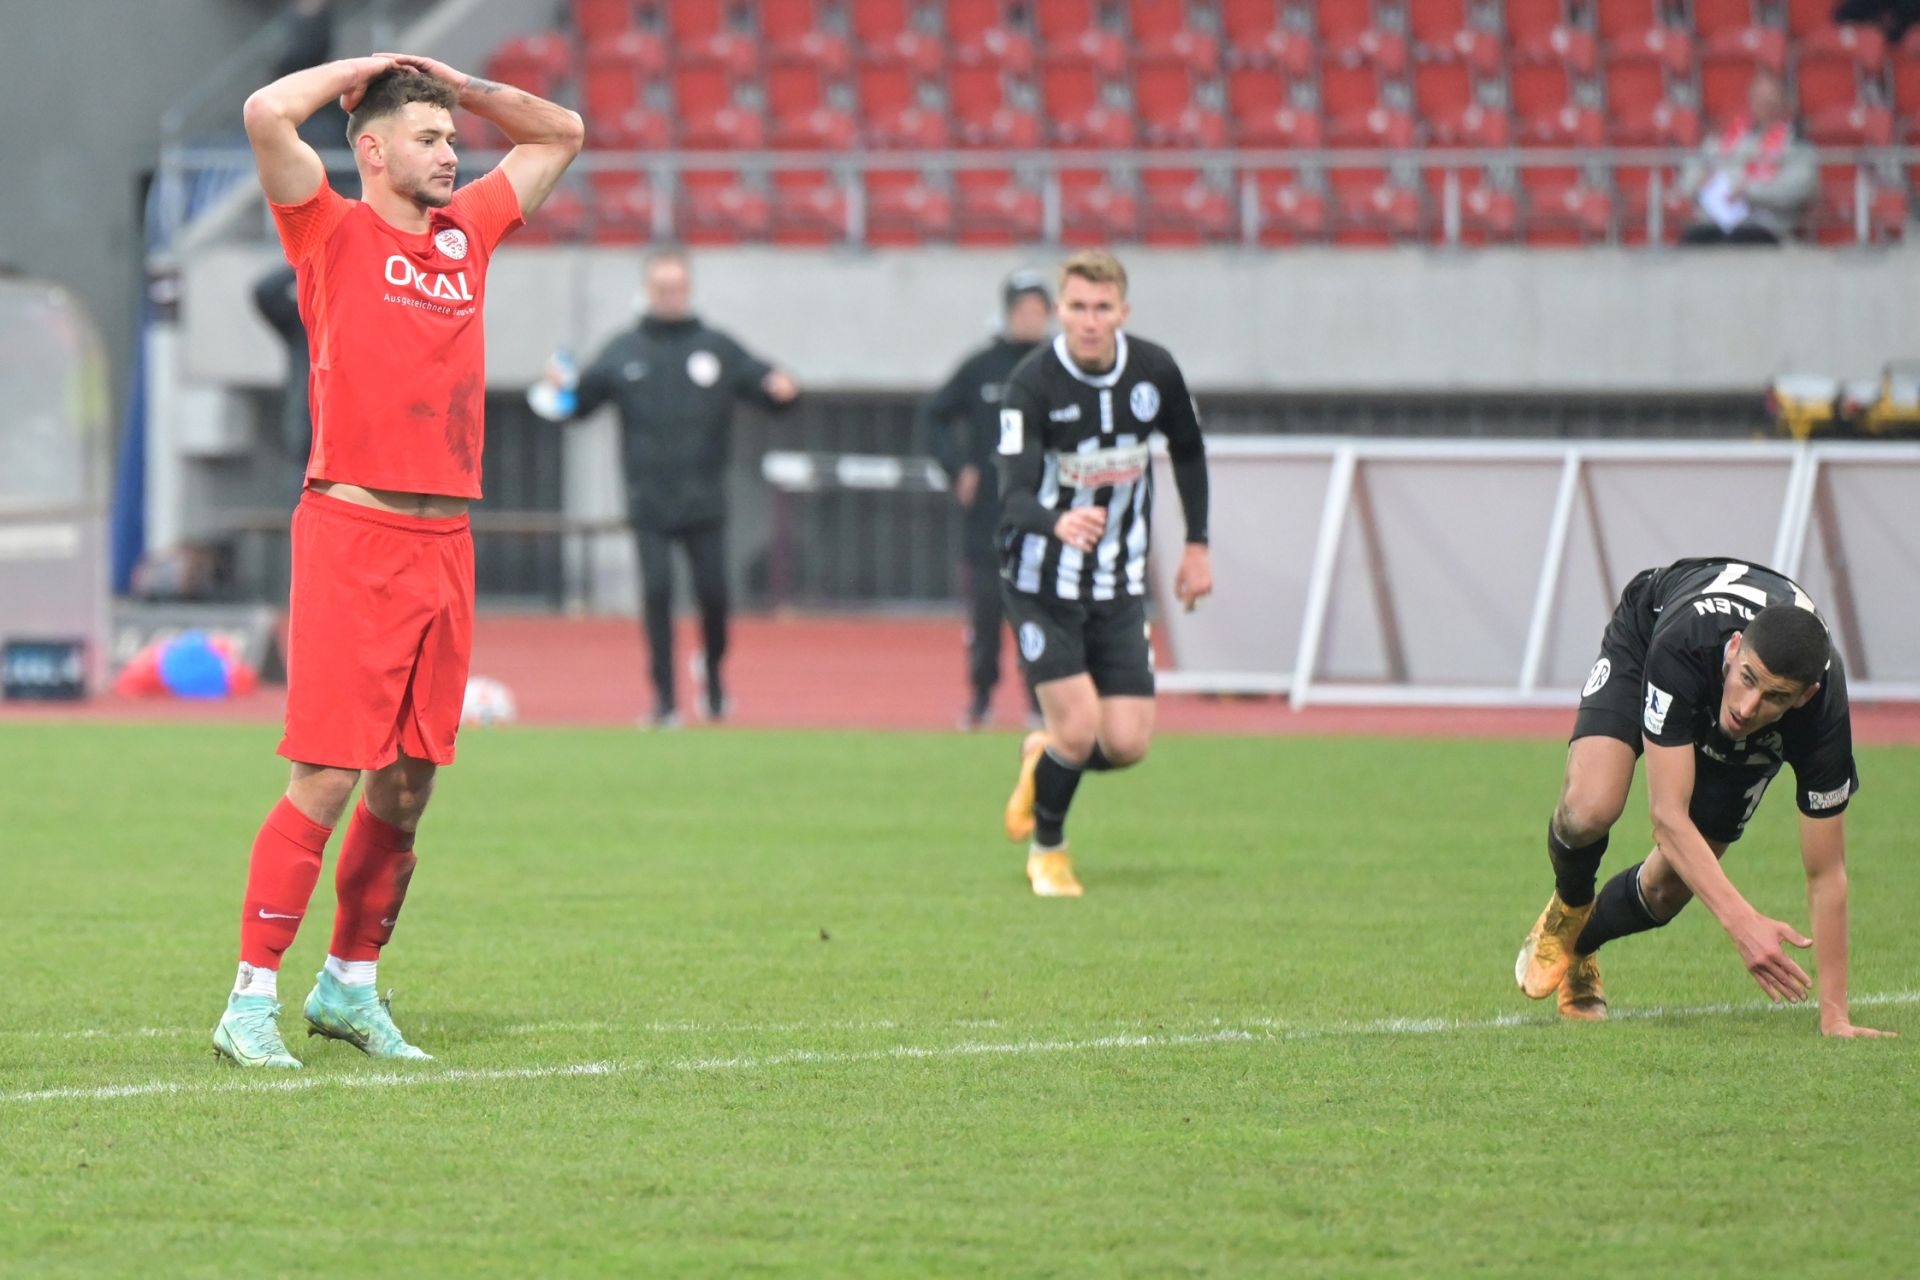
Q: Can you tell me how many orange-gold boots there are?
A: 4